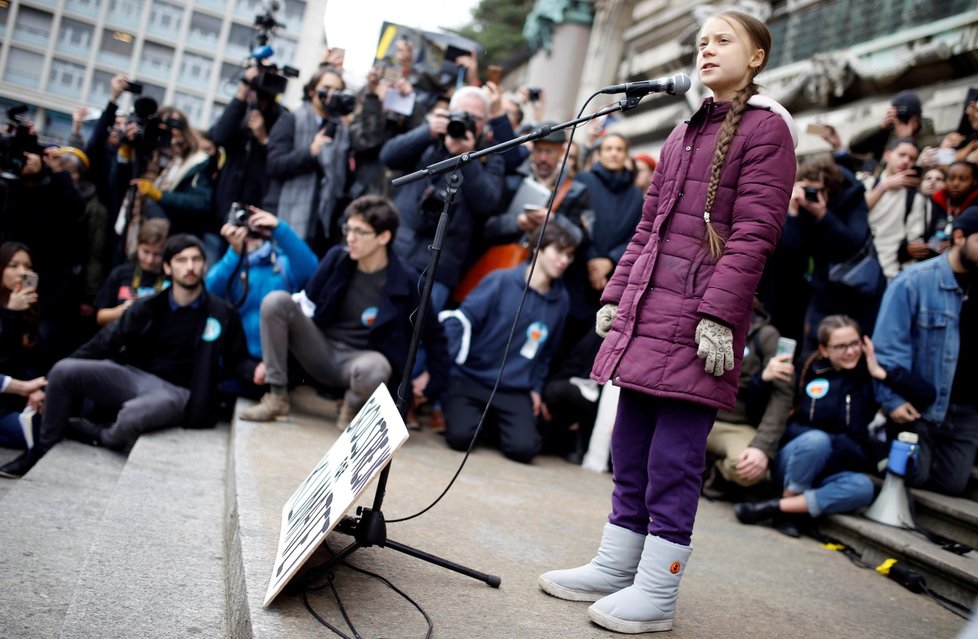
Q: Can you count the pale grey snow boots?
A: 2